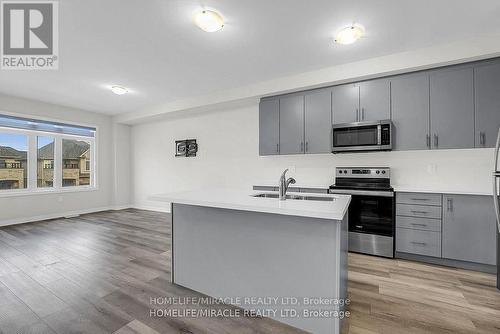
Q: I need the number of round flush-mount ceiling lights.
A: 3